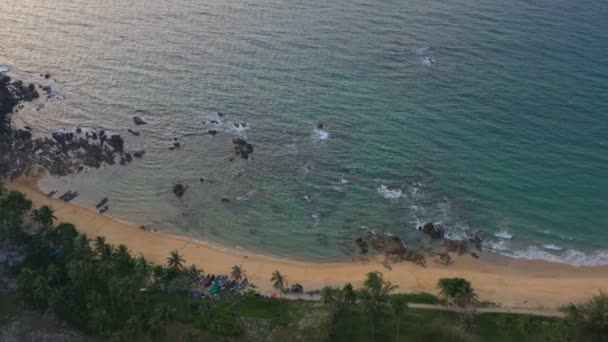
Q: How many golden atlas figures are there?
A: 0